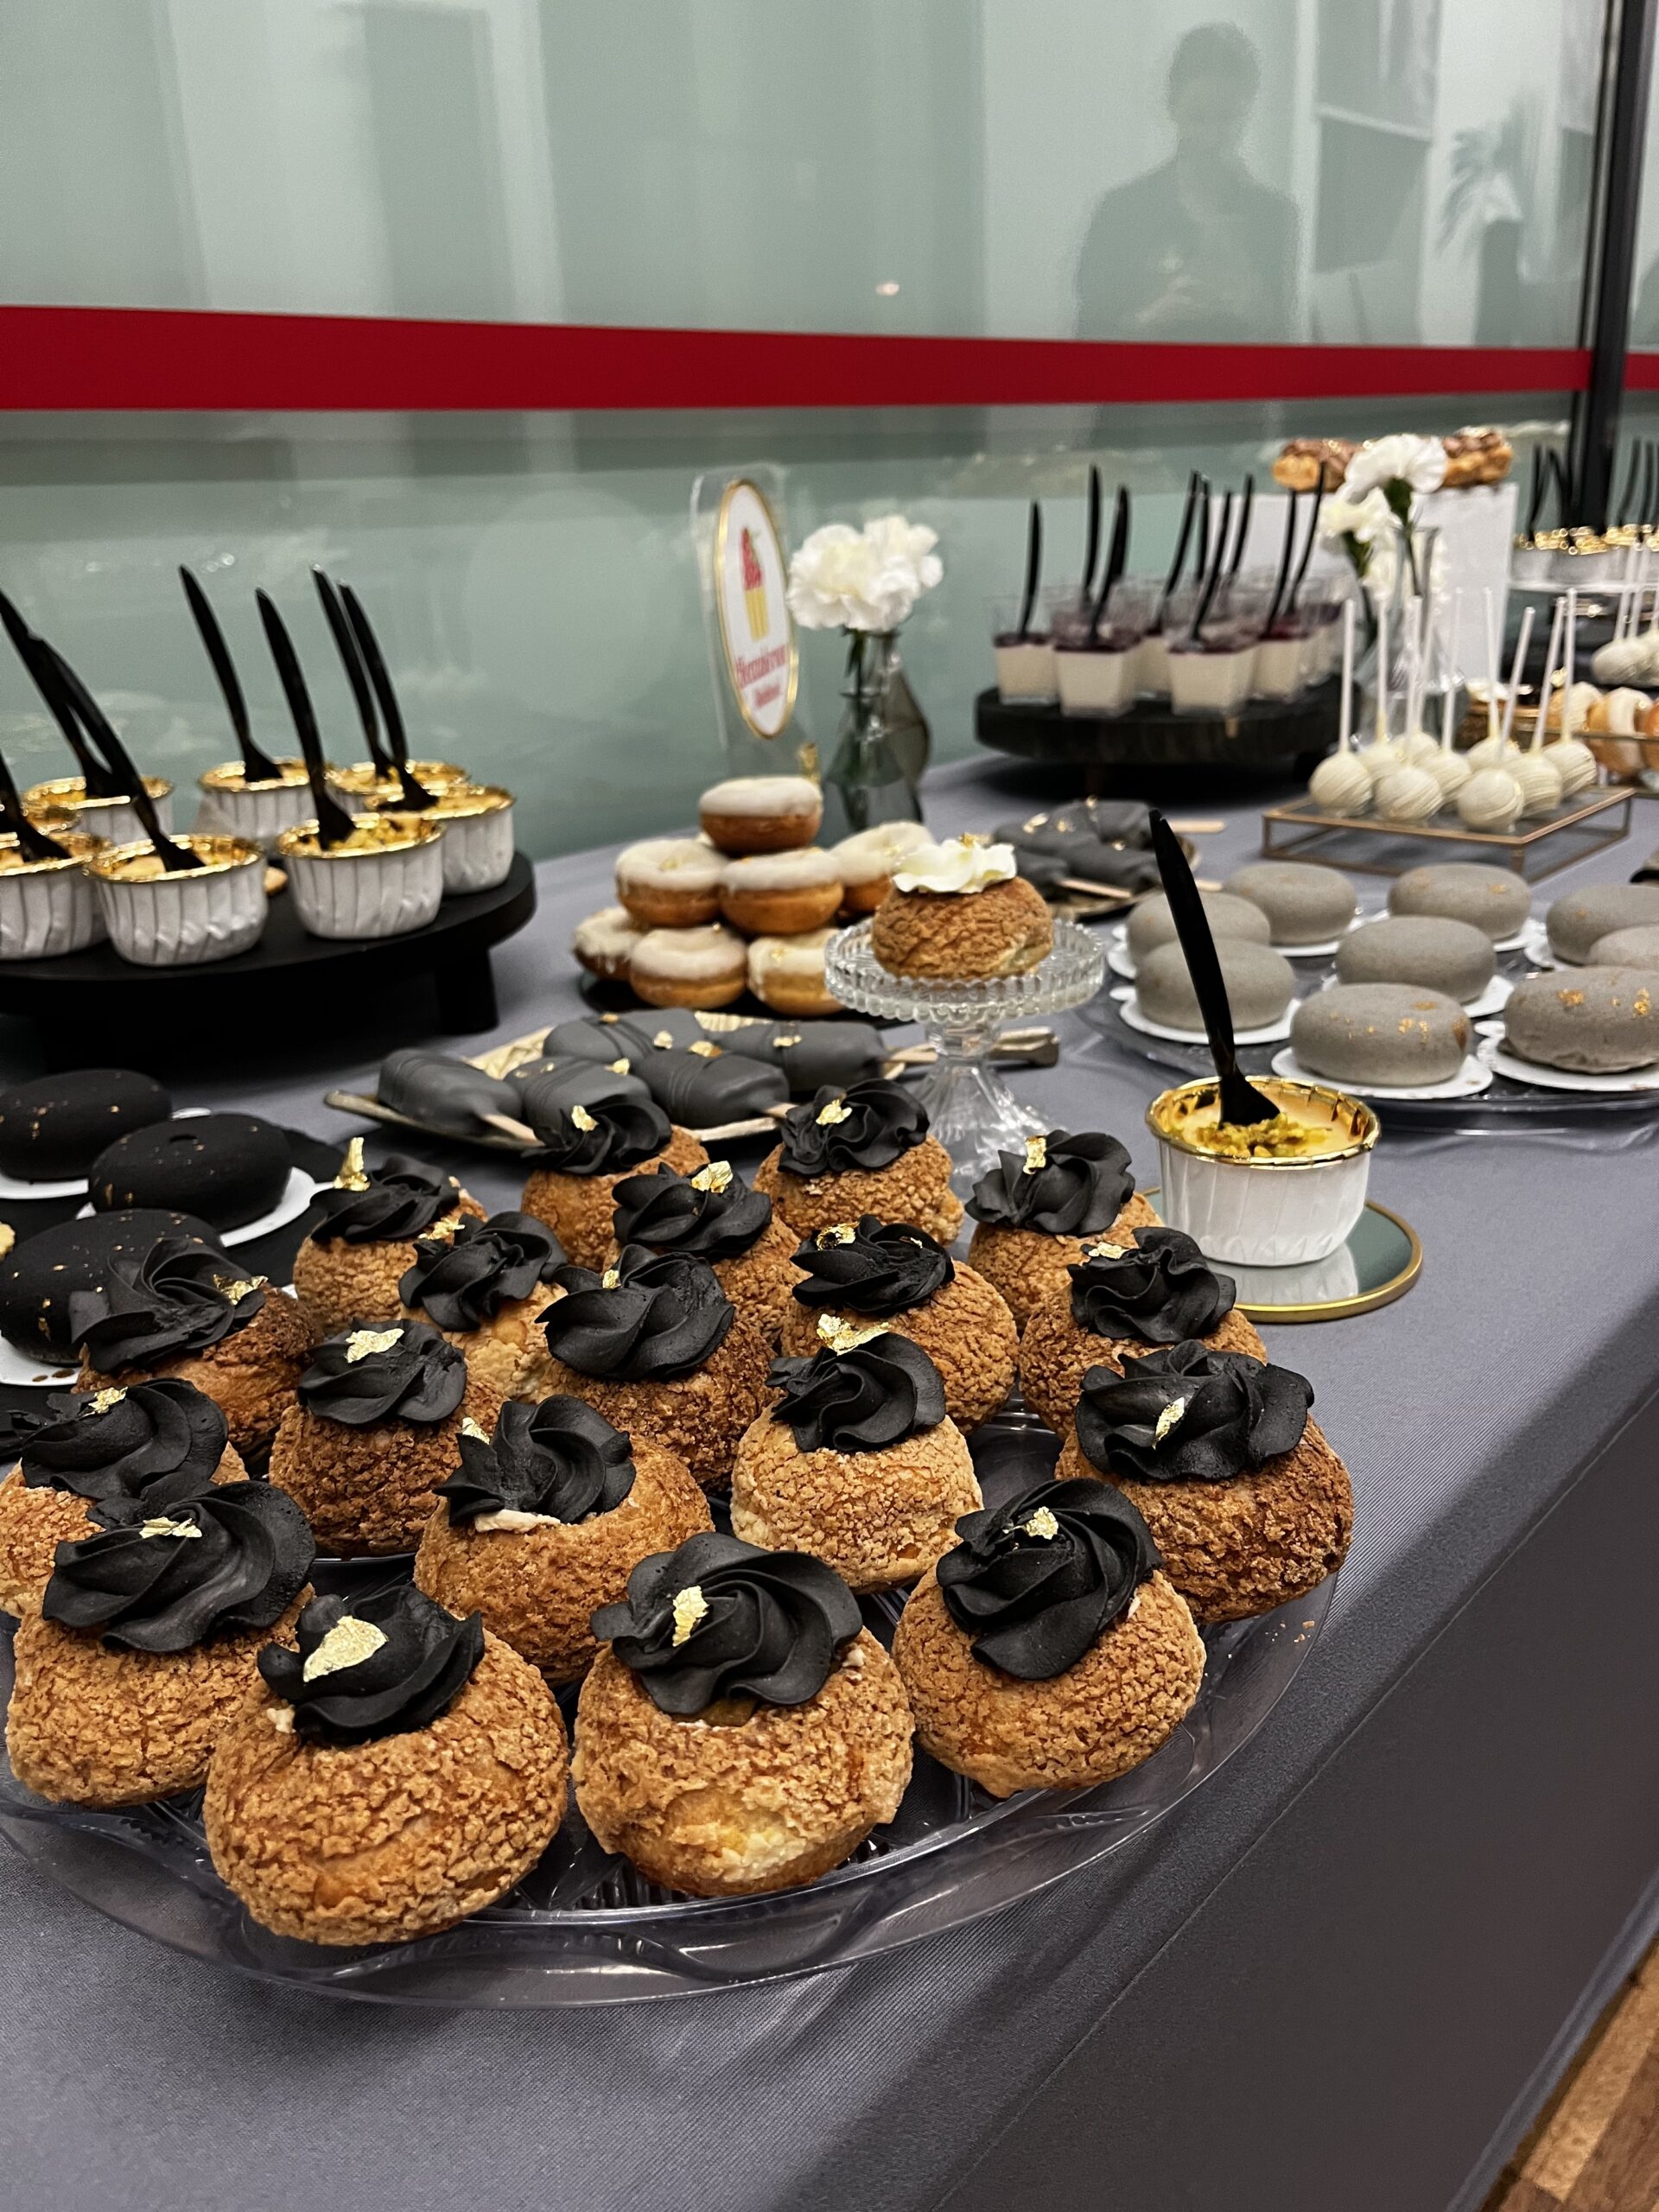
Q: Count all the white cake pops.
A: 12